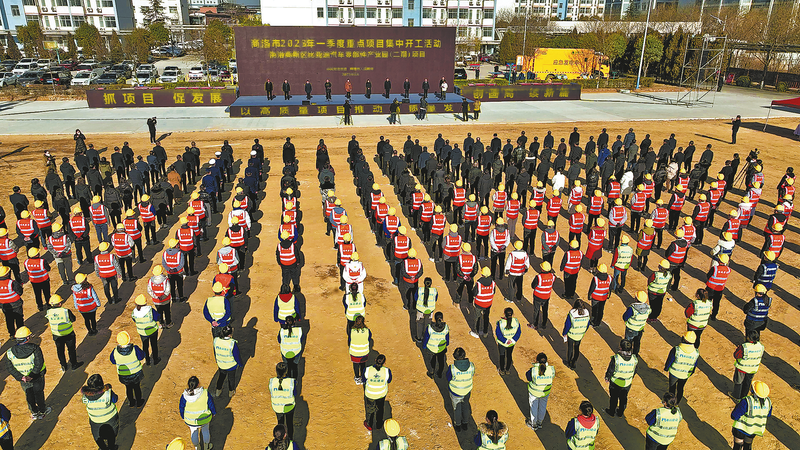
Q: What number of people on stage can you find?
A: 11